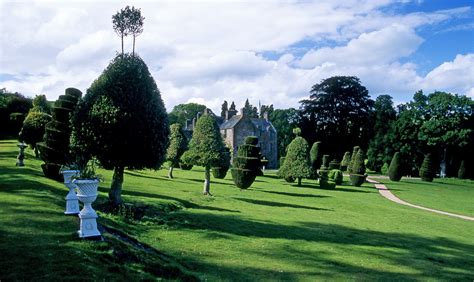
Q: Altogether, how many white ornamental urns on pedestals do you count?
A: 2